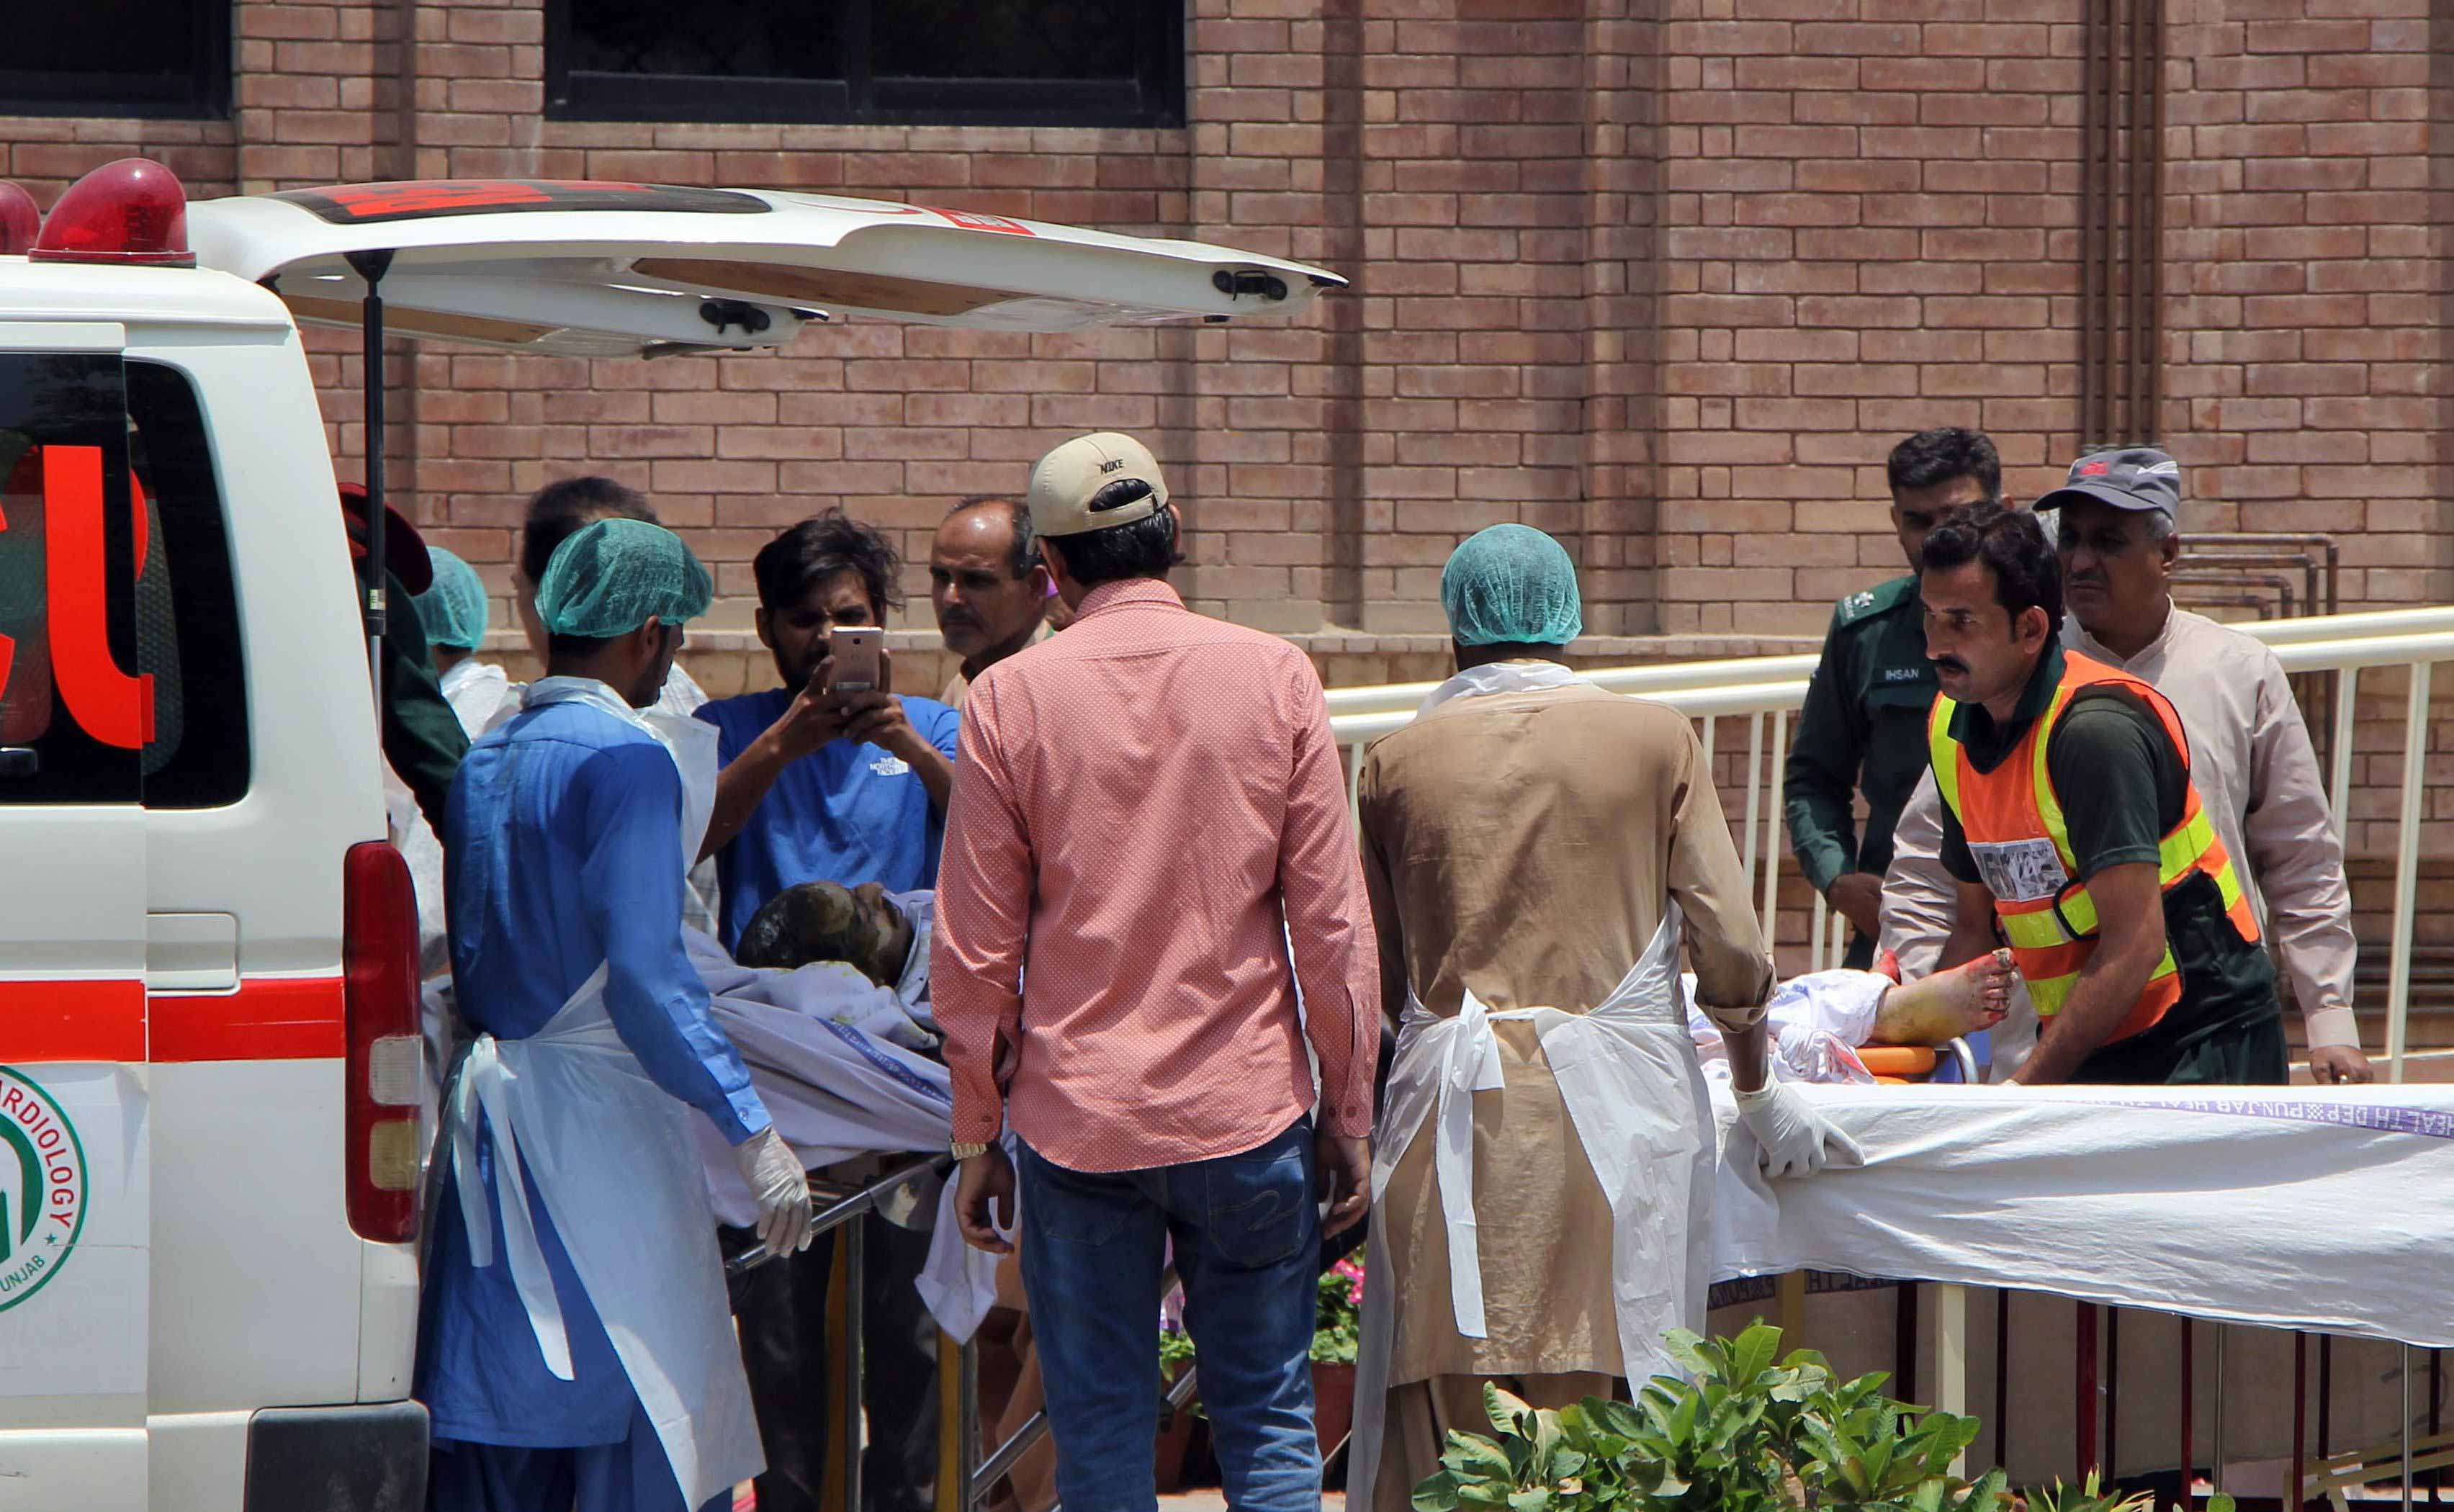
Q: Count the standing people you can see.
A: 11